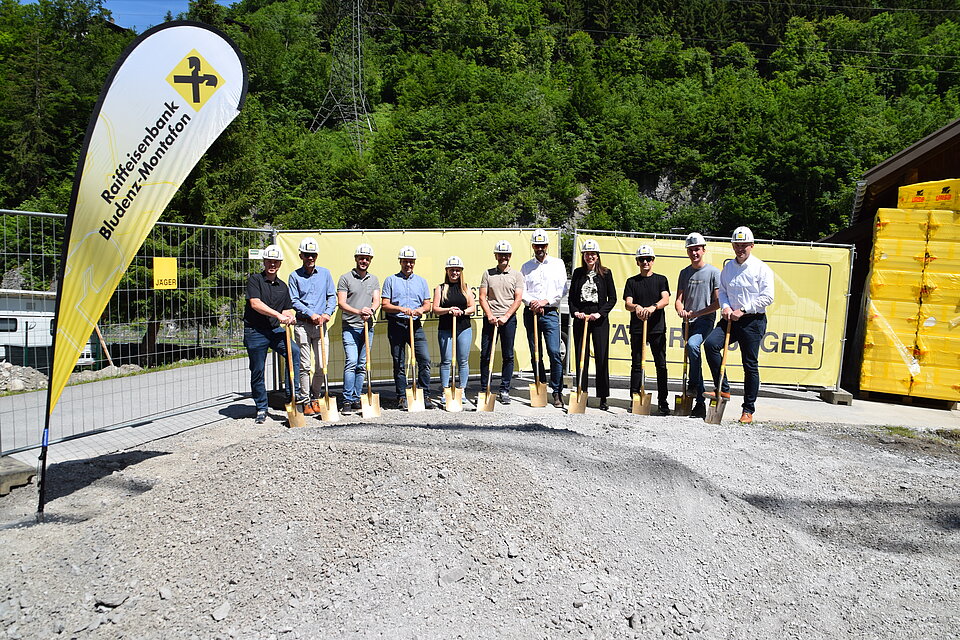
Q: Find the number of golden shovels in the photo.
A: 11